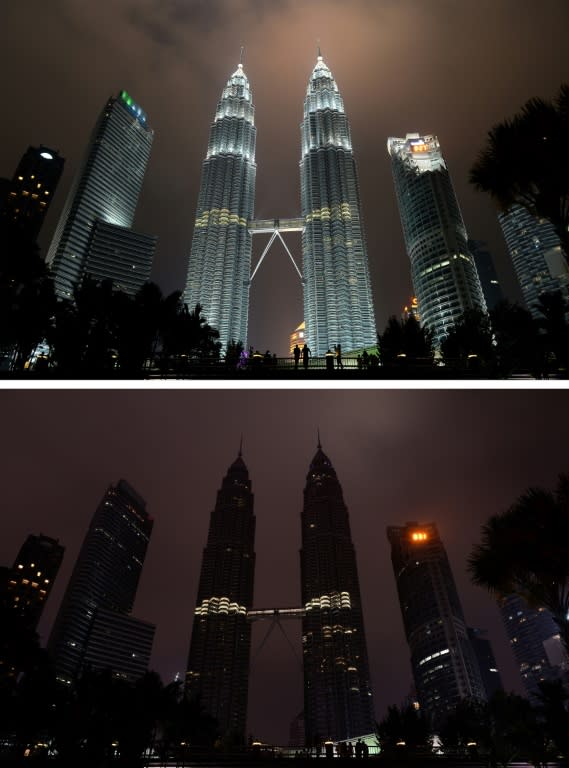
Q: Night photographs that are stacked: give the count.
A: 2